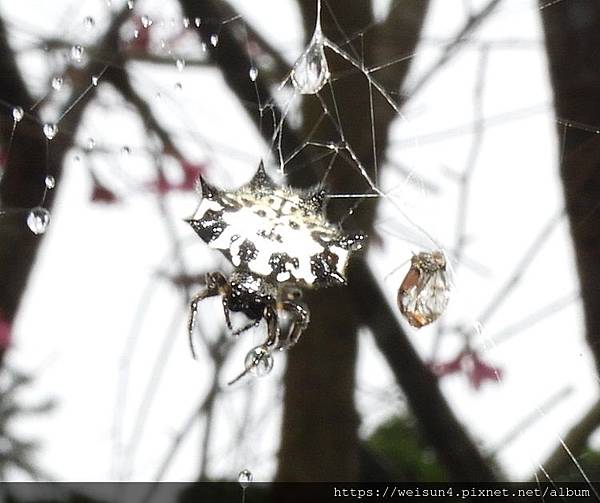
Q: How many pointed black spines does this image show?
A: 6